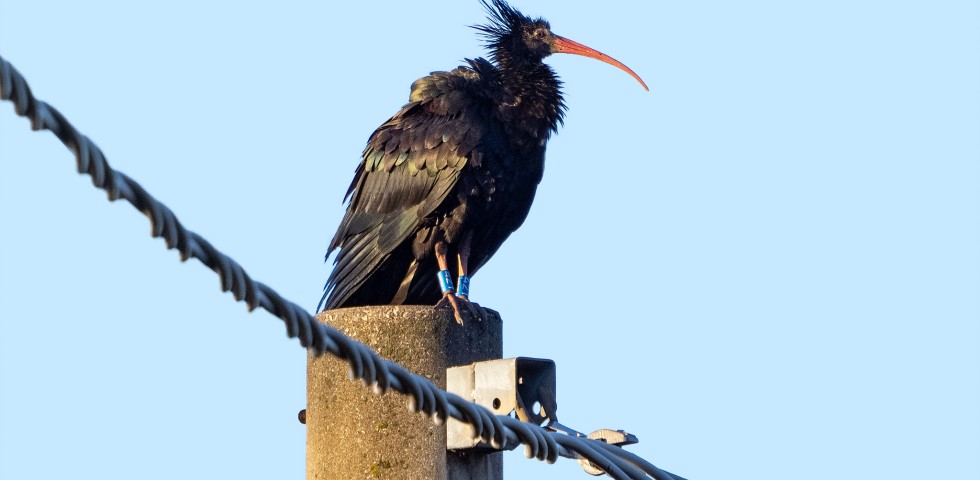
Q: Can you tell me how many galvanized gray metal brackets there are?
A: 1